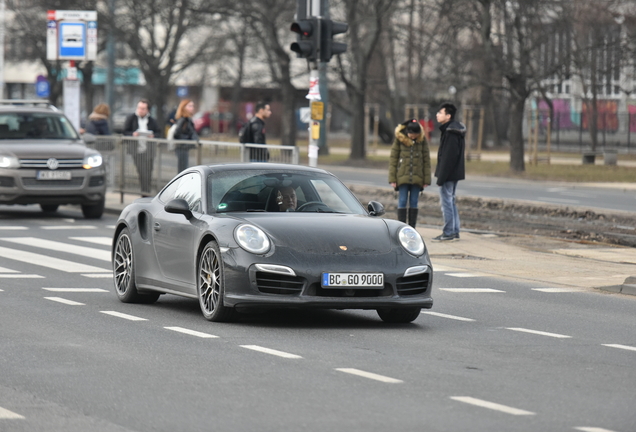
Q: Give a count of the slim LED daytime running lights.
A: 2